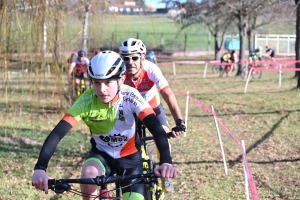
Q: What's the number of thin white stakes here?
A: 7